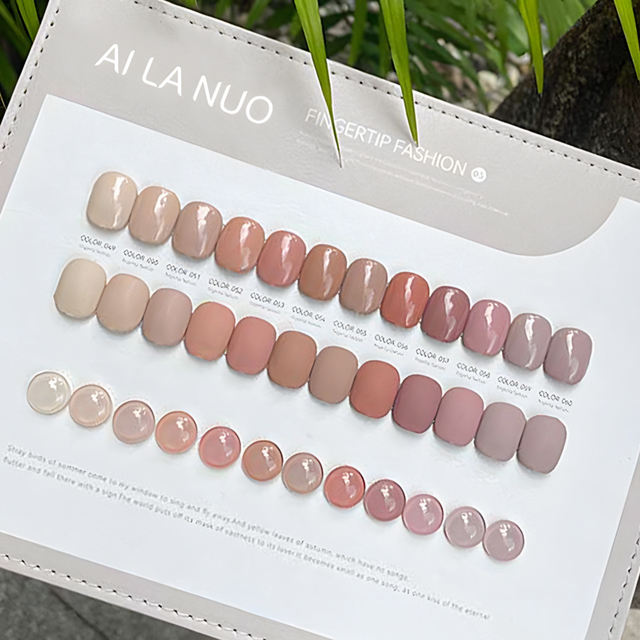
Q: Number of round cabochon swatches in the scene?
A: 12